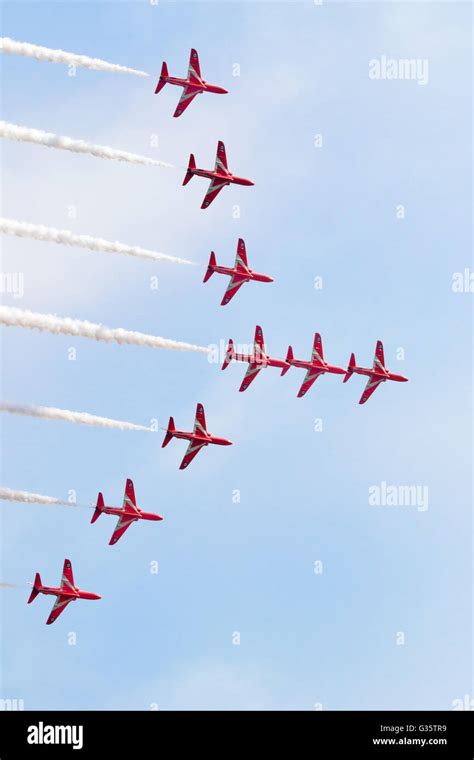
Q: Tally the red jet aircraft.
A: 9